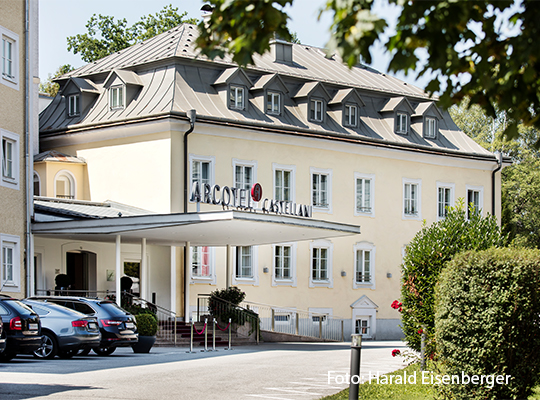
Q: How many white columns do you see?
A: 4